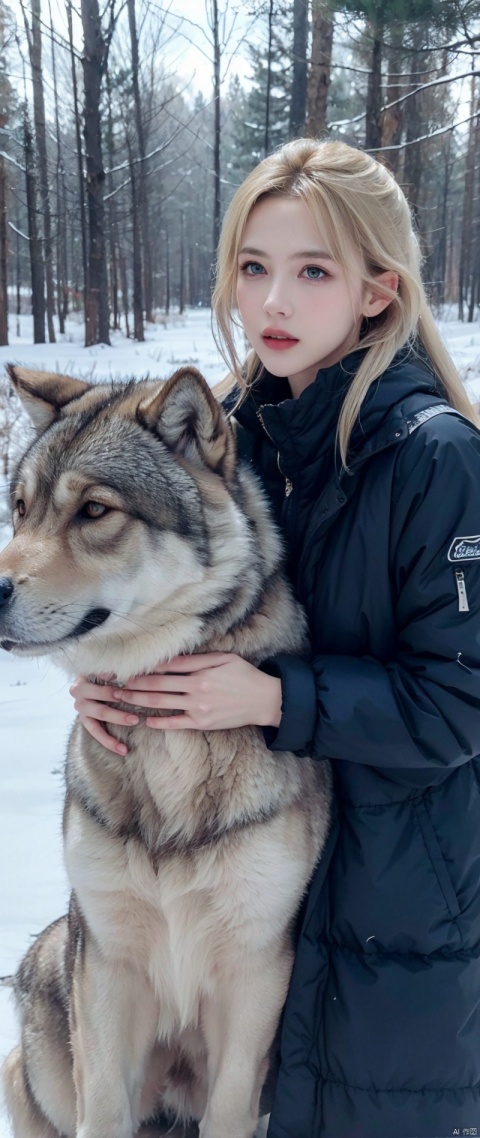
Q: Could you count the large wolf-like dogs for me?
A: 1